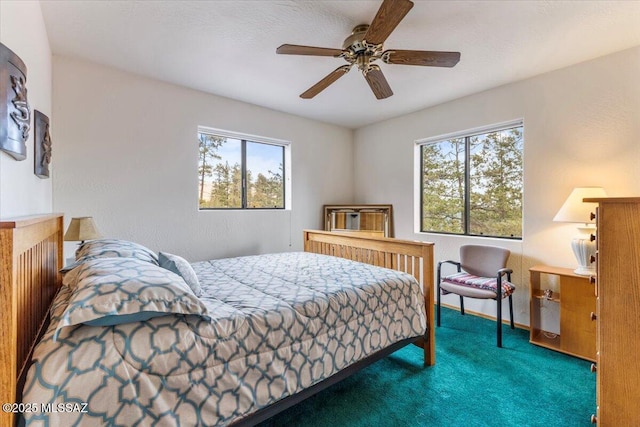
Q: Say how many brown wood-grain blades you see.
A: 5